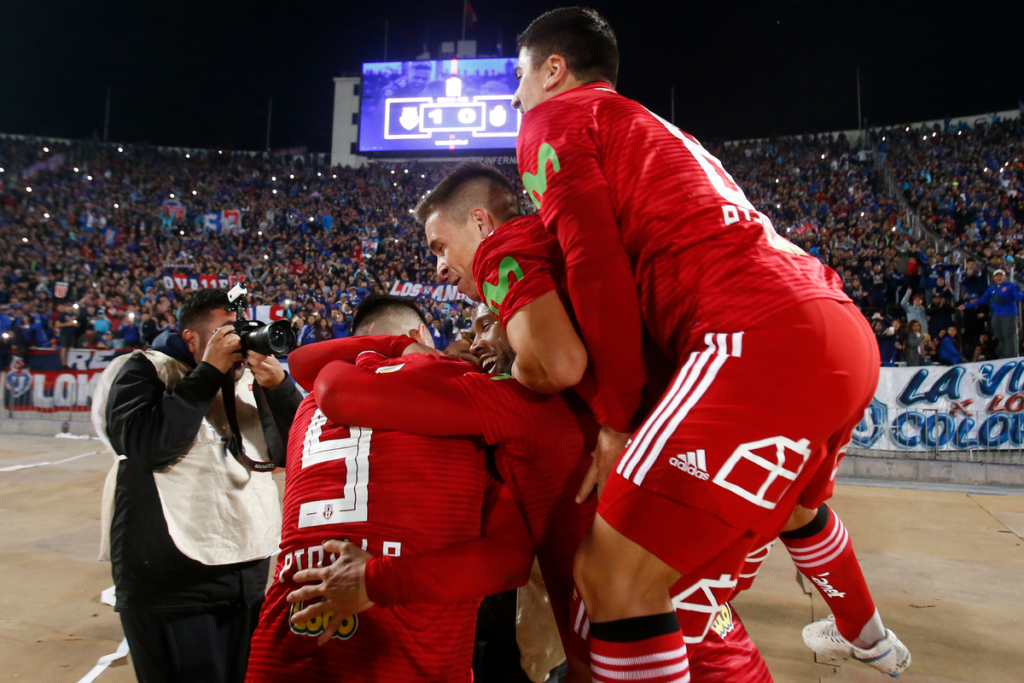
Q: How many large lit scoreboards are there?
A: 1